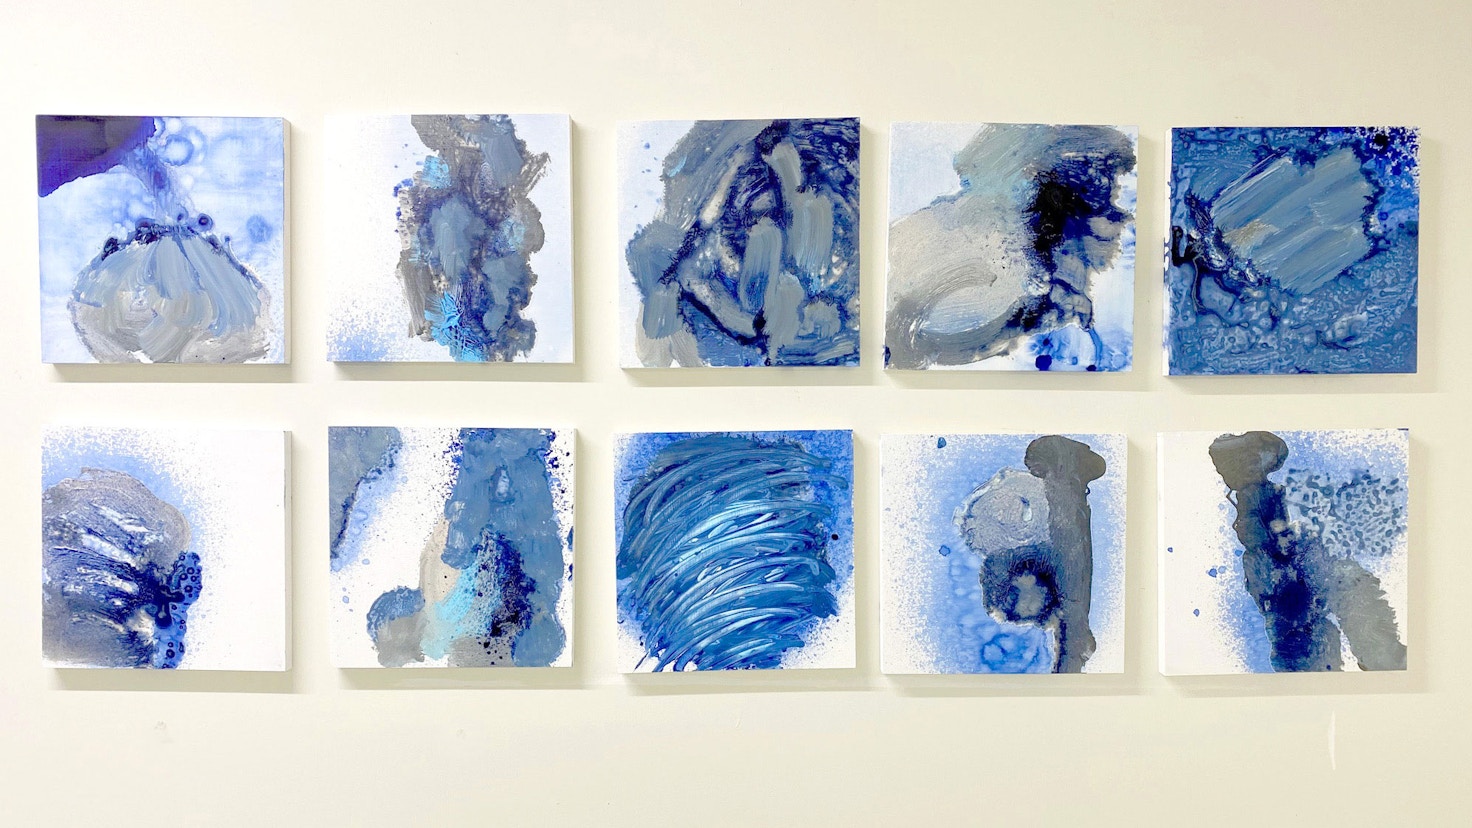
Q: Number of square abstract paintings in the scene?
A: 10